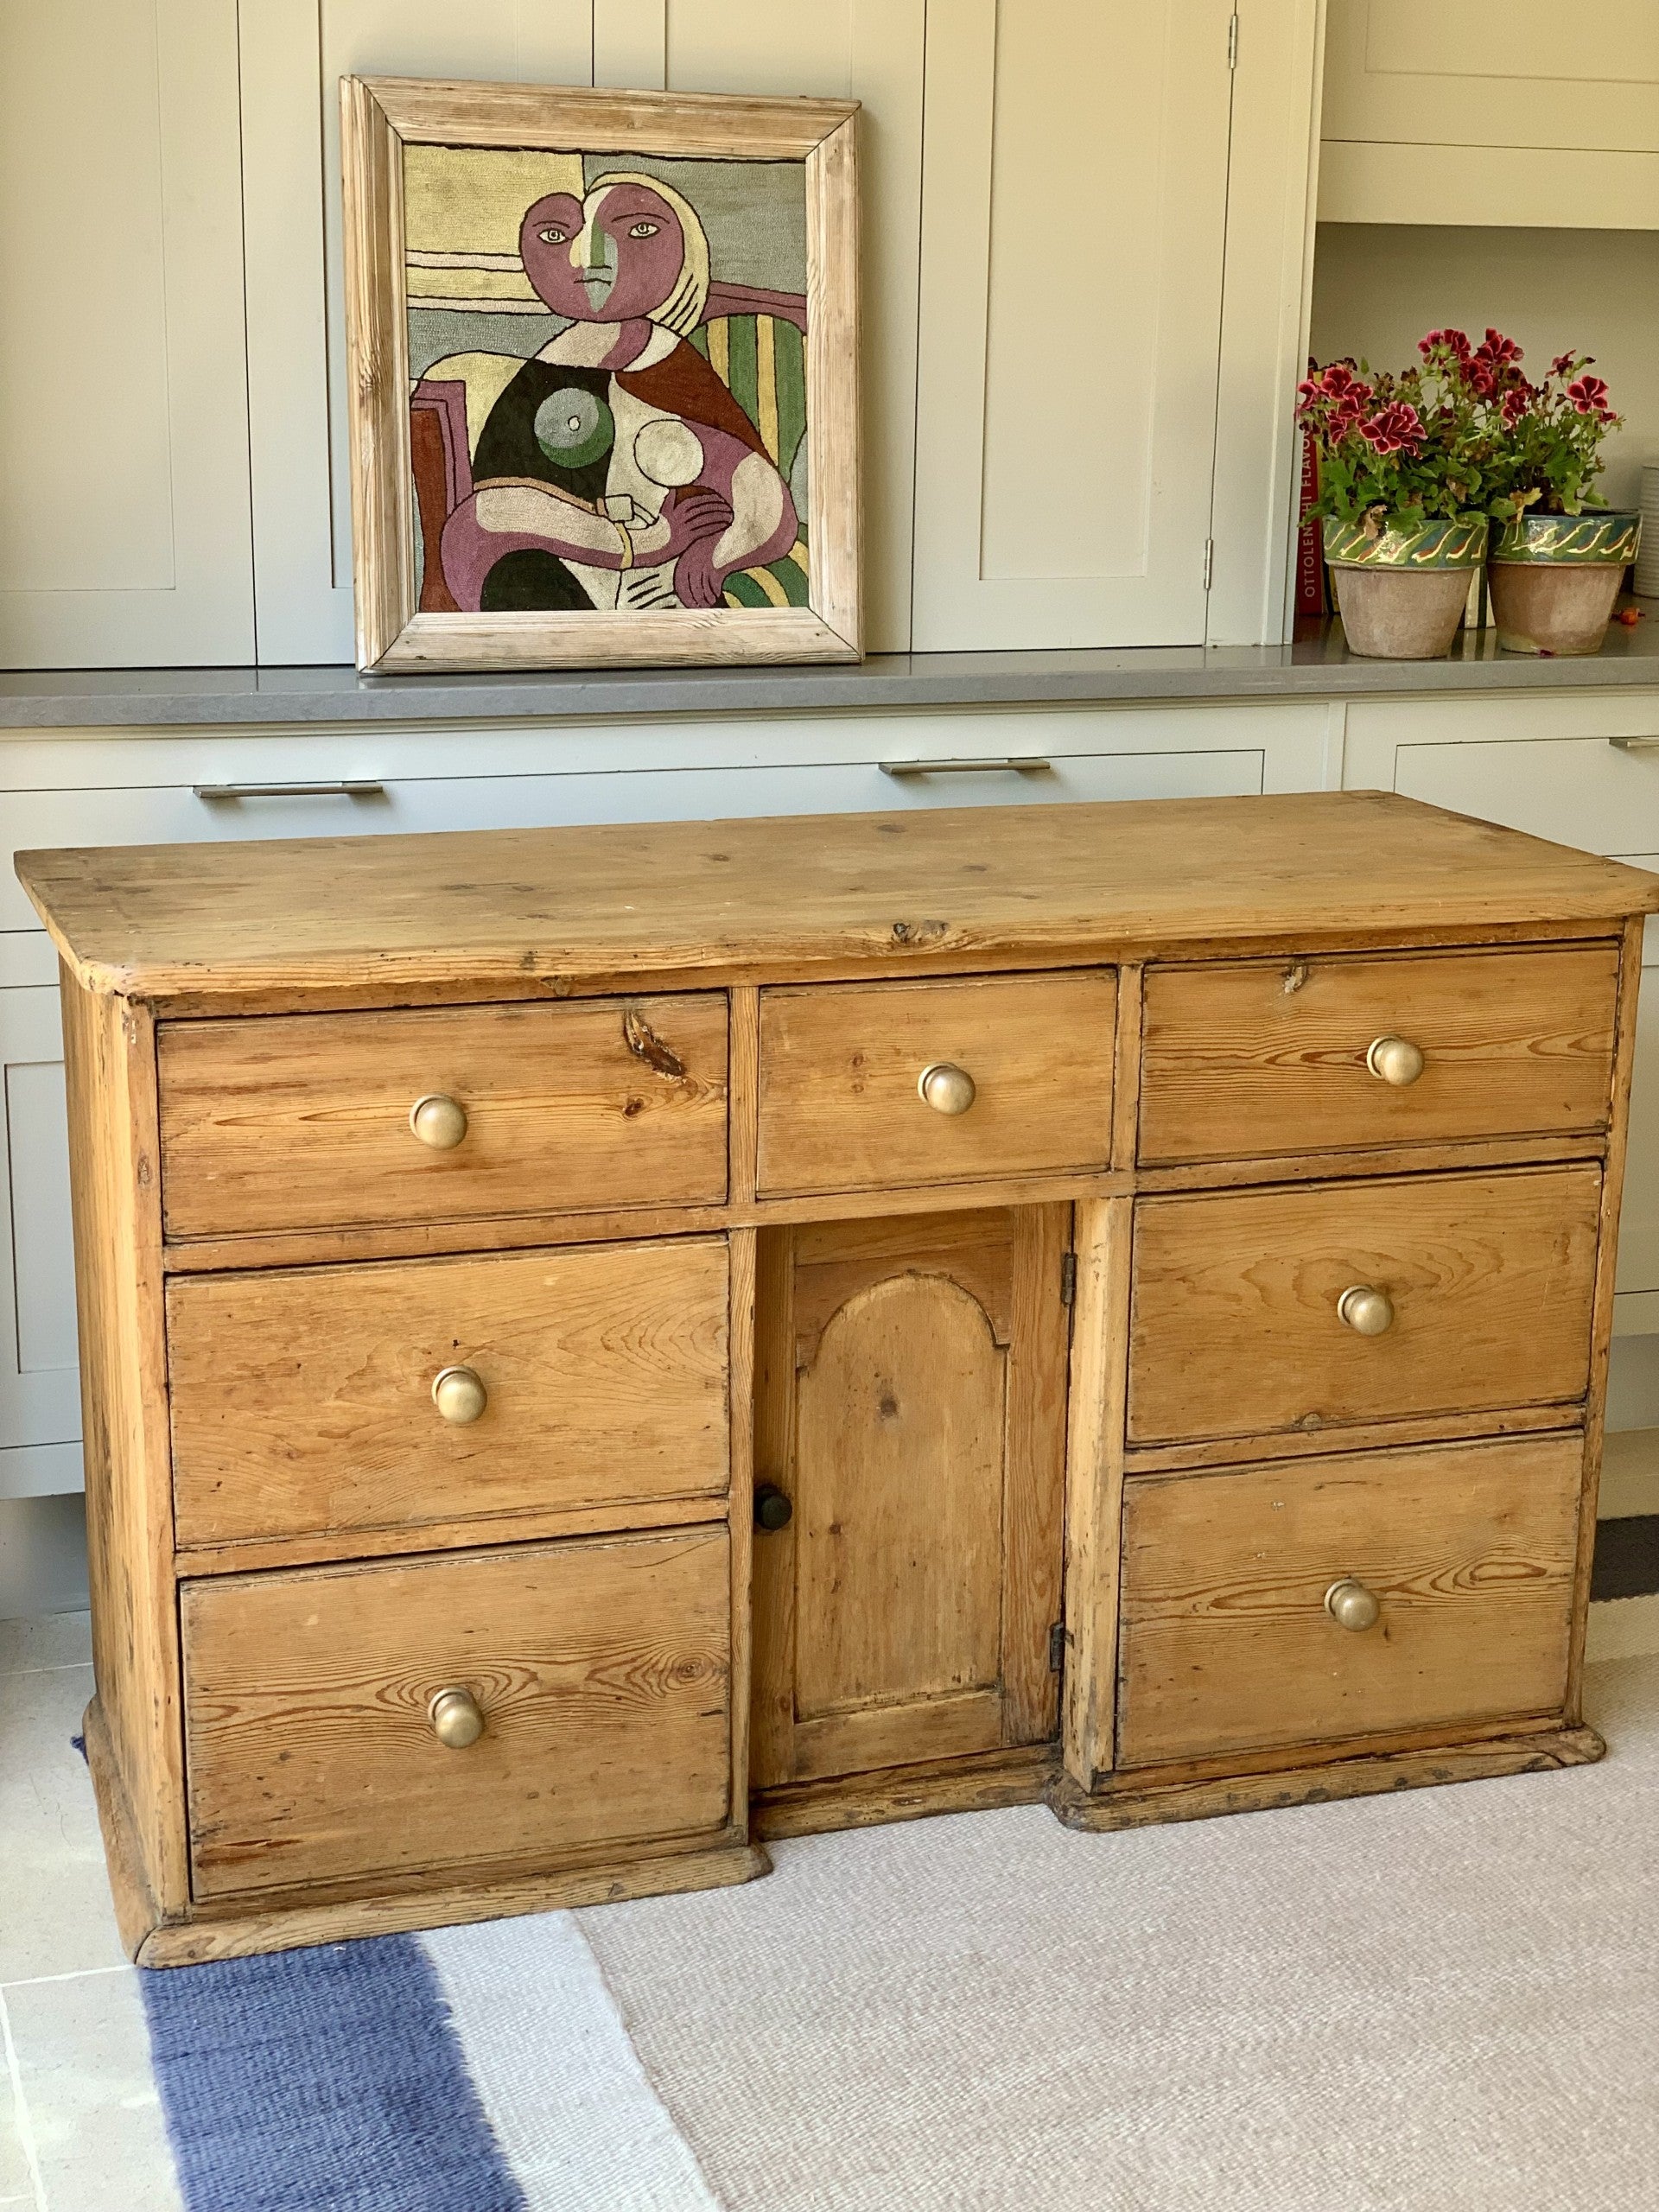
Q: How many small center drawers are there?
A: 1